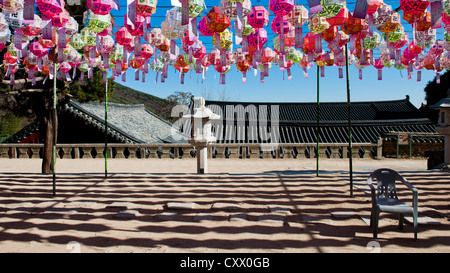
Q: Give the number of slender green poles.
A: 4